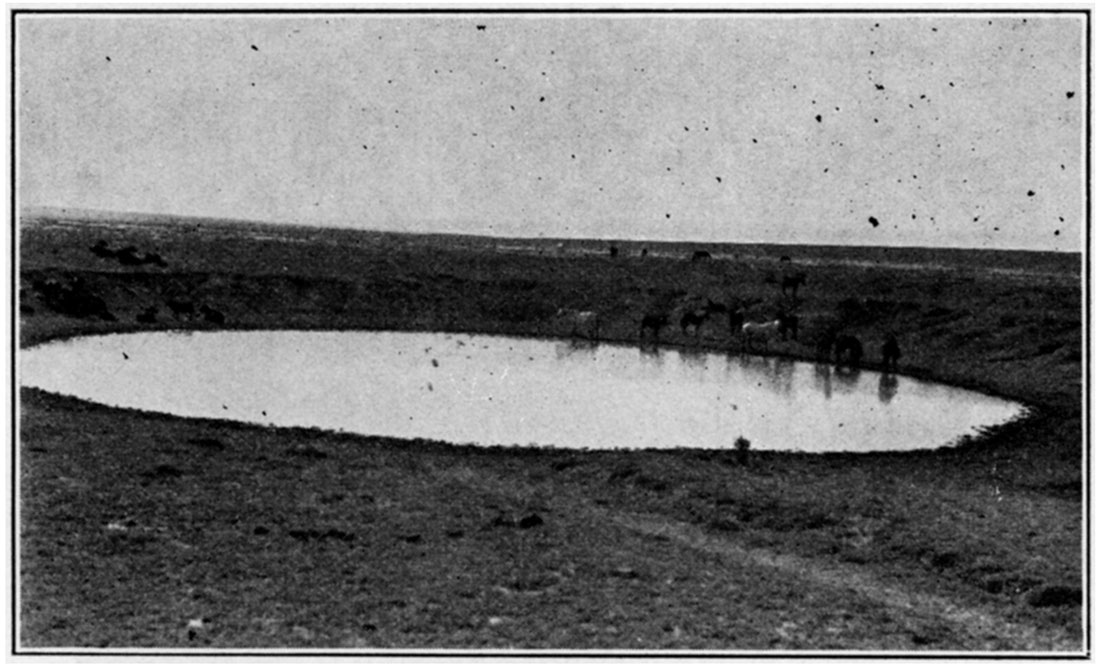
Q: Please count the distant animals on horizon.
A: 4